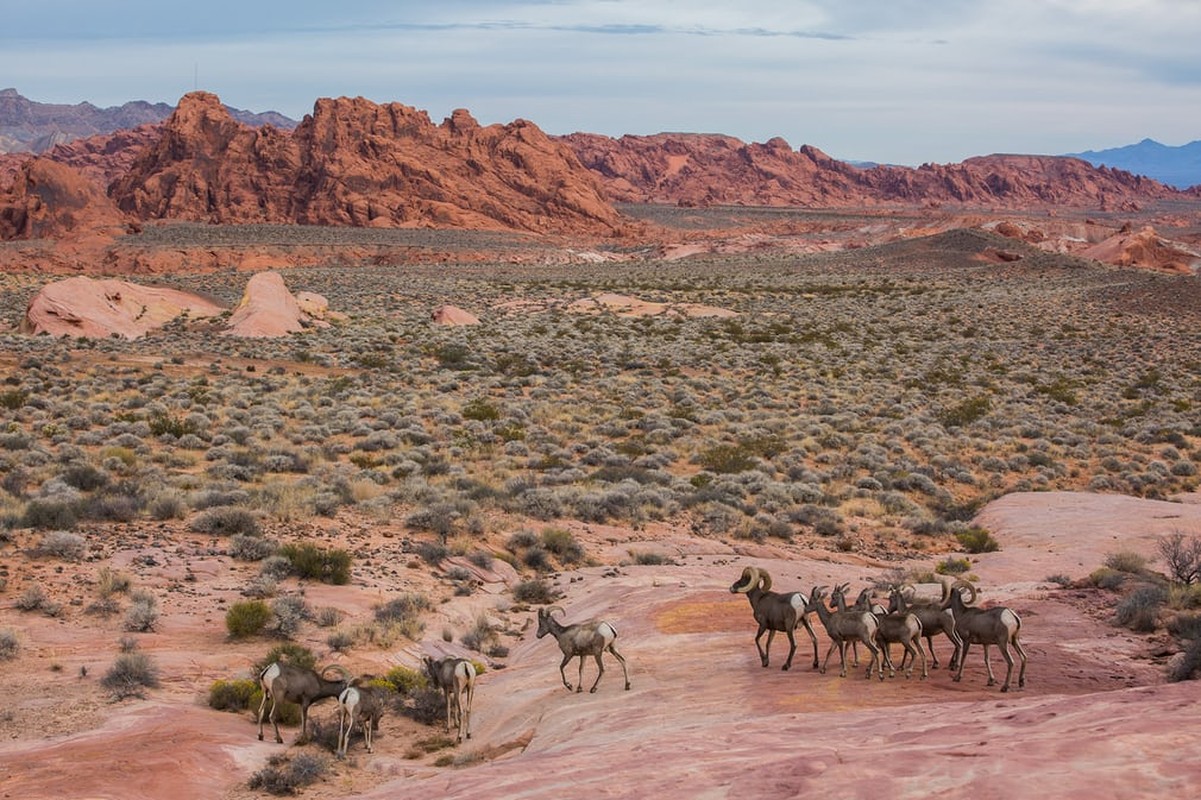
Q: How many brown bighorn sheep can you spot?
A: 10